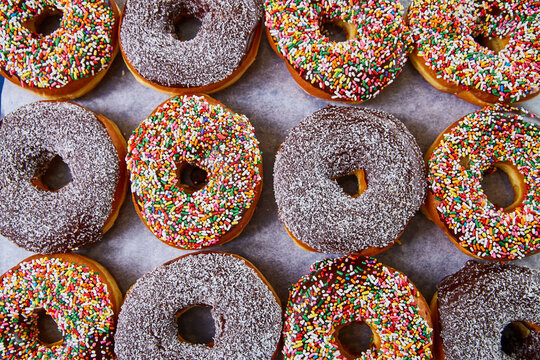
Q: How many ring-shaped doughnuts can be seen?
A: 12